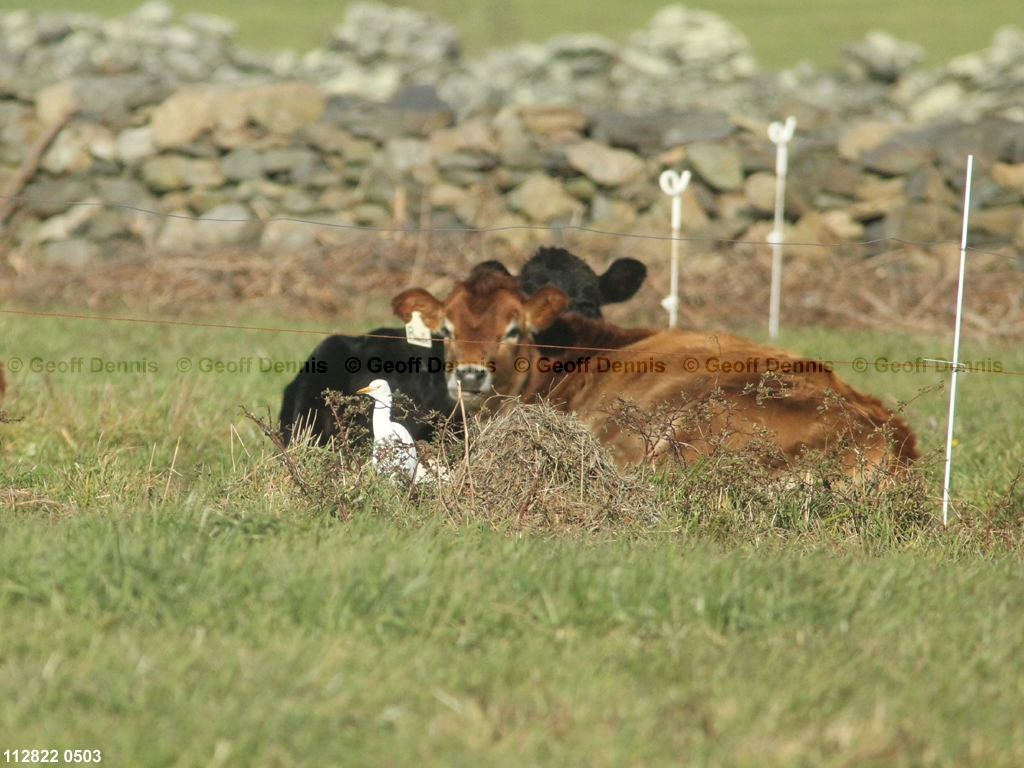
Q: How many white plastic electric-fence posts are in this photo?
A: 3